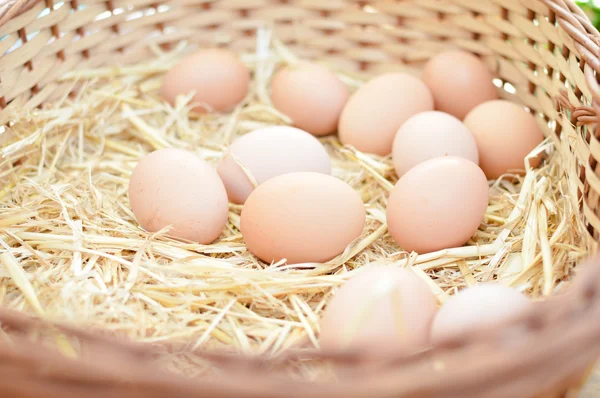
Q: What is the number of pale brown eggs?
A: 12